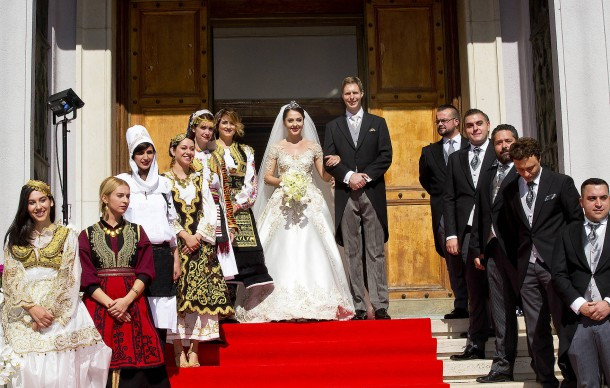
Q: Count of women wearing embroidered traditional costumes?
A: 6